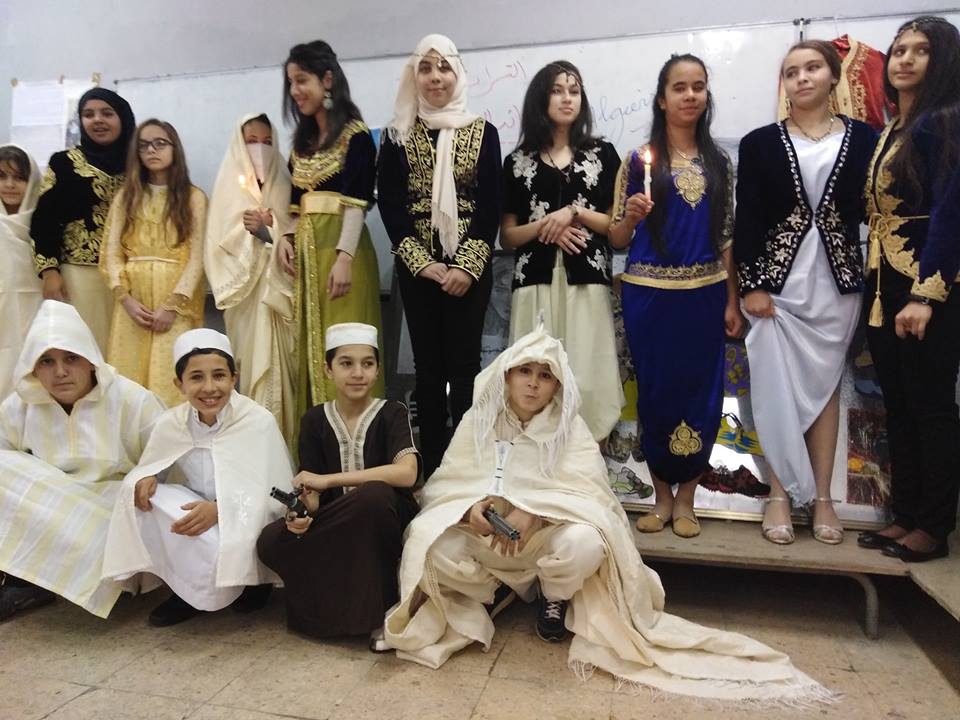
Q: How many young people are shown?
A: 14